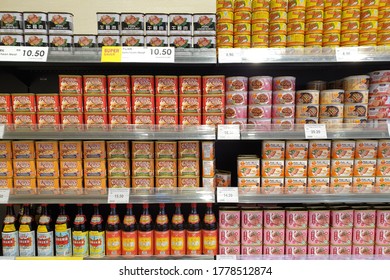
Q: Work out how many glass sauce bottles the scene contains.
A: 13